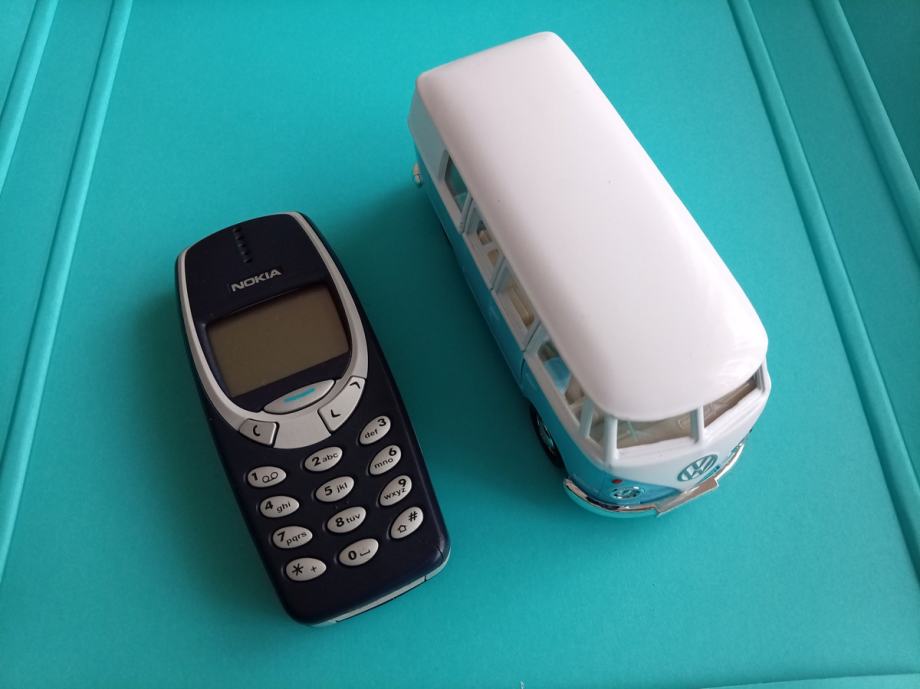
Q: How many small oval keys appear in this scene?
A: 12